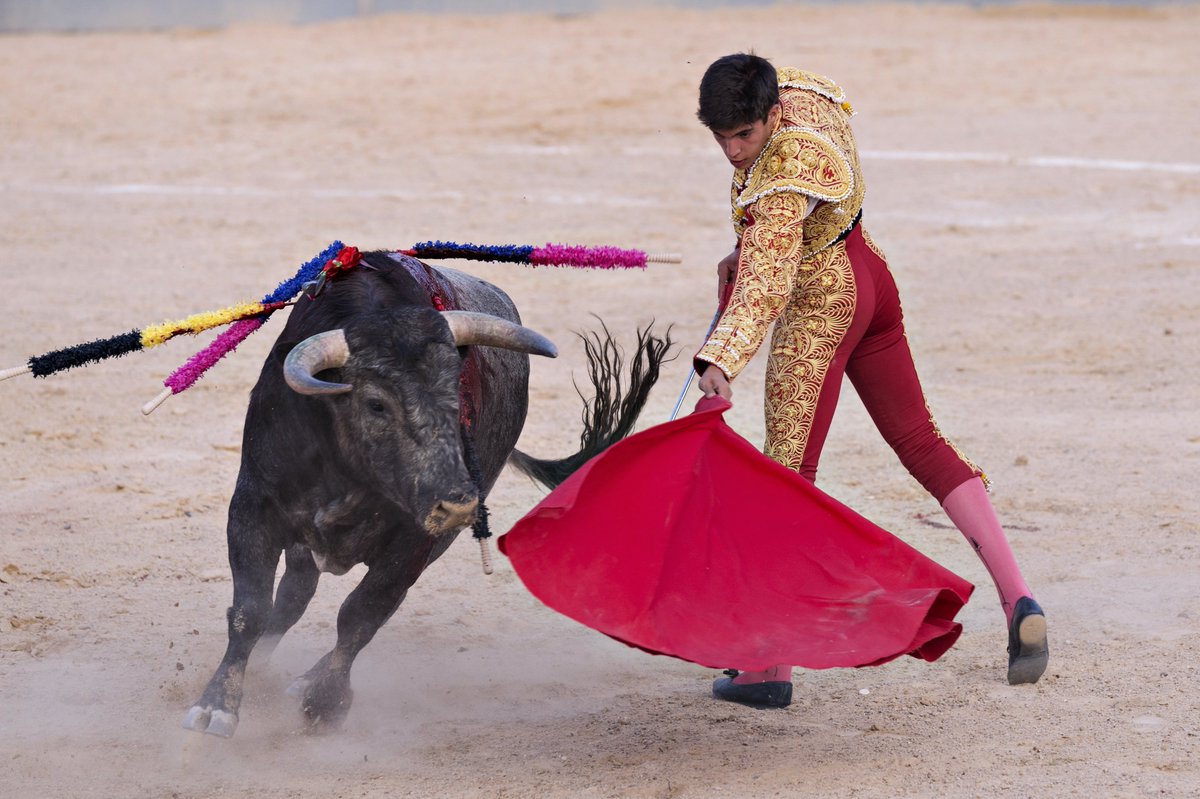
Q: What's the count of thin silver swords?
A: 1